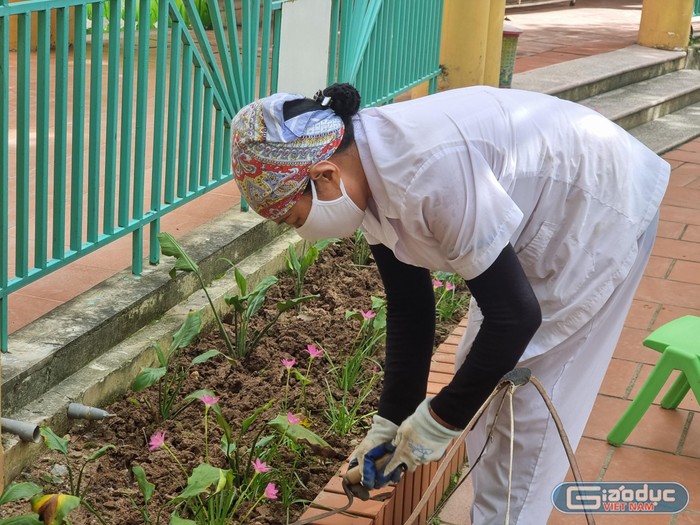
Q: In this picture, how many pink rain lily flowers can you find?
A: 10